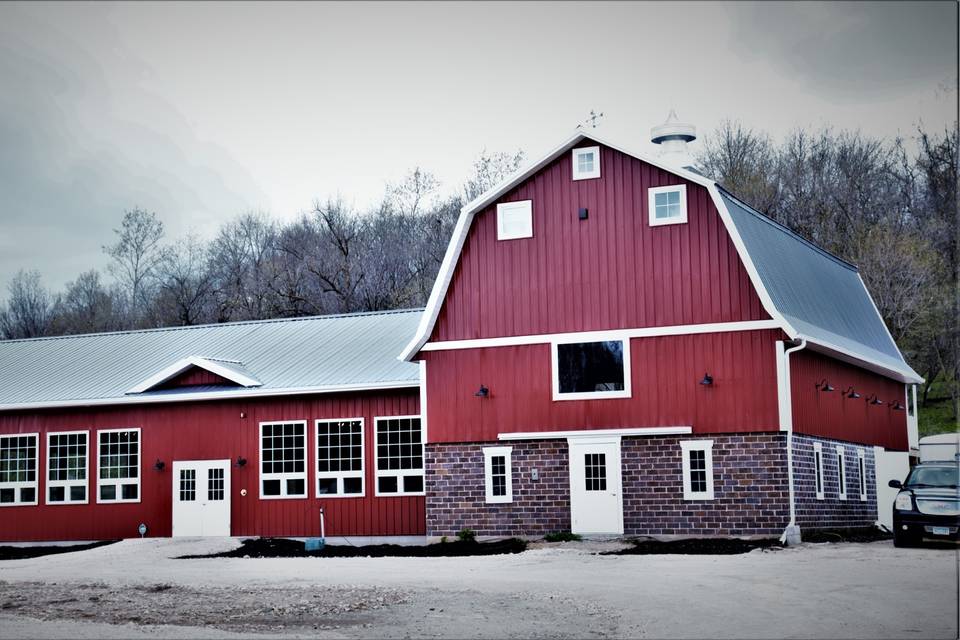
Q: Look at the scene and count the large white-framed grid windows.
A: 6